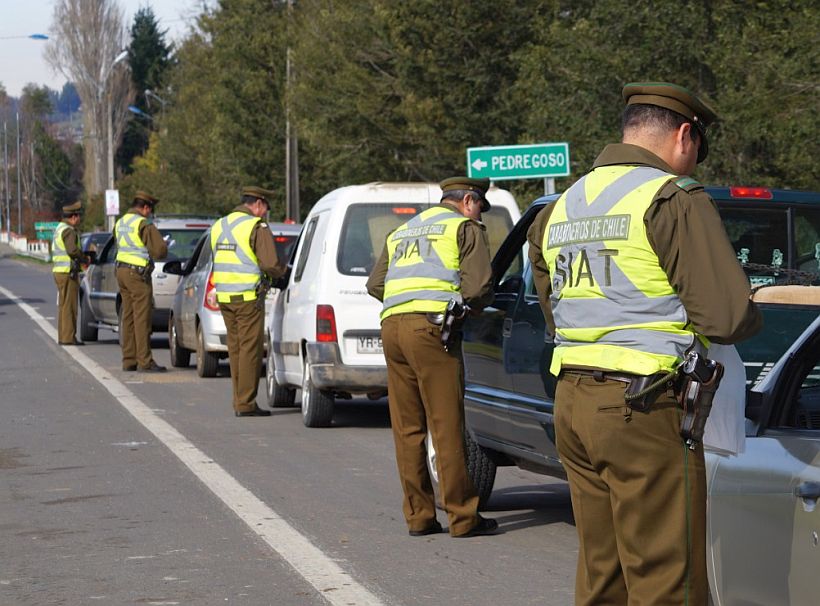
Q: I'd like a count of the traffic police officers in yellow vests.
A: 5